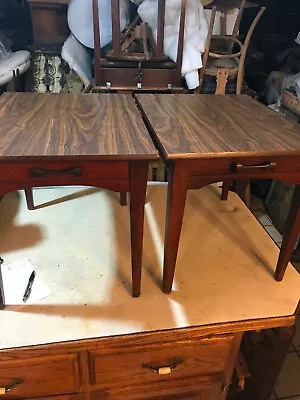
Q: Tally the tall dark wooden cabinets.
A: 0